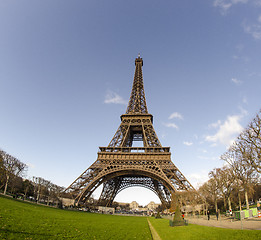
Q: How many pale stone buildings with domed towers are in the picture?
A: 2